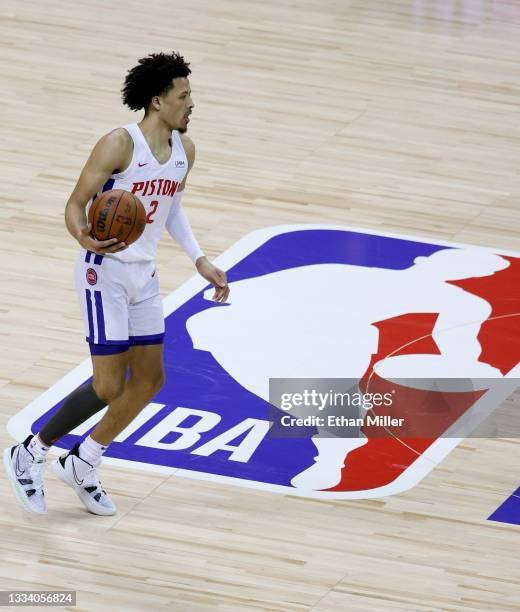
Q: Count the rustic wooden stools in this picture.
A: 0